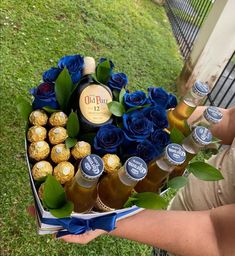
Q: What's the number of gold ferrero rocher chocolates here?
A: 10